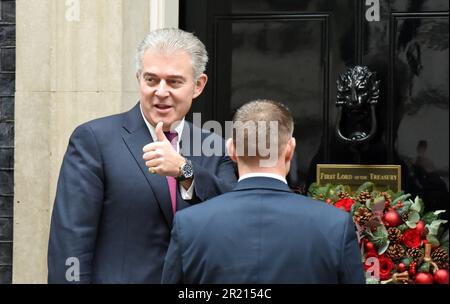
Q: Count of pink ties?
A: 1